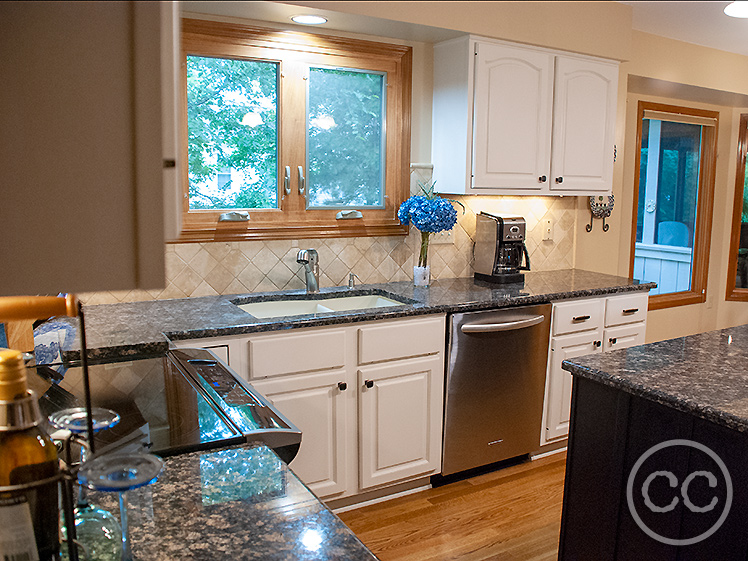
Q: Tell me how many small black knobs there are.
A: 6